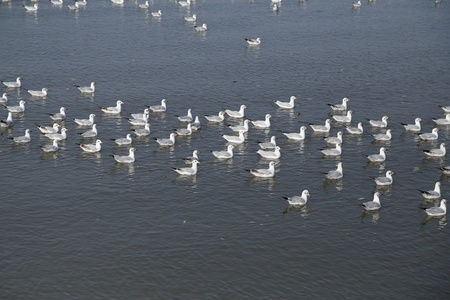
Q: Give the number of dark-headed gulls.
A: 0